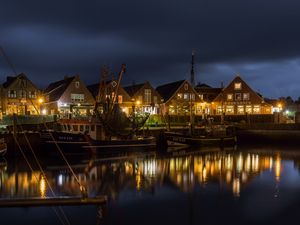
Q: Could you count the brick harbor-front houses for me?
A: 6